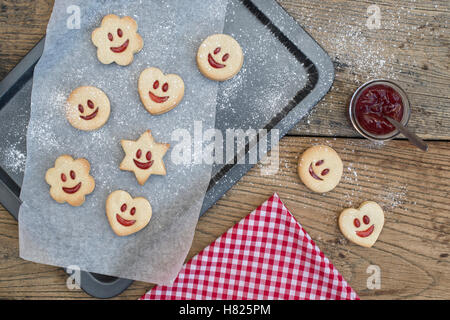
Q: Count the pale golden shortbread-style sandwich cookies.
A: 9